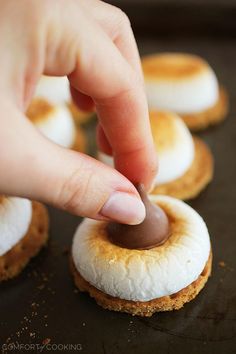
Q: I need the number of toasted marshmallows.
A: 6